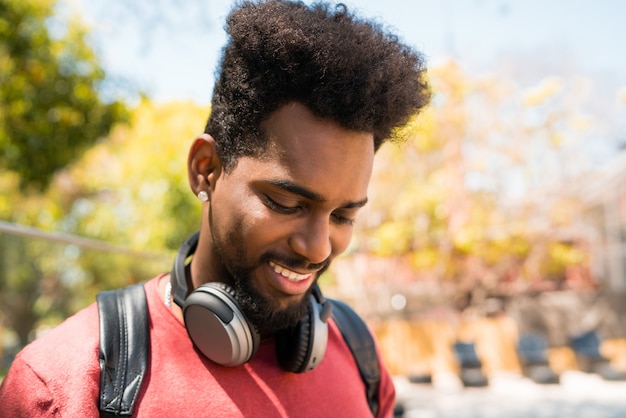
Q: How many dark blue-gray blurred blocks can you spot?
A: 3